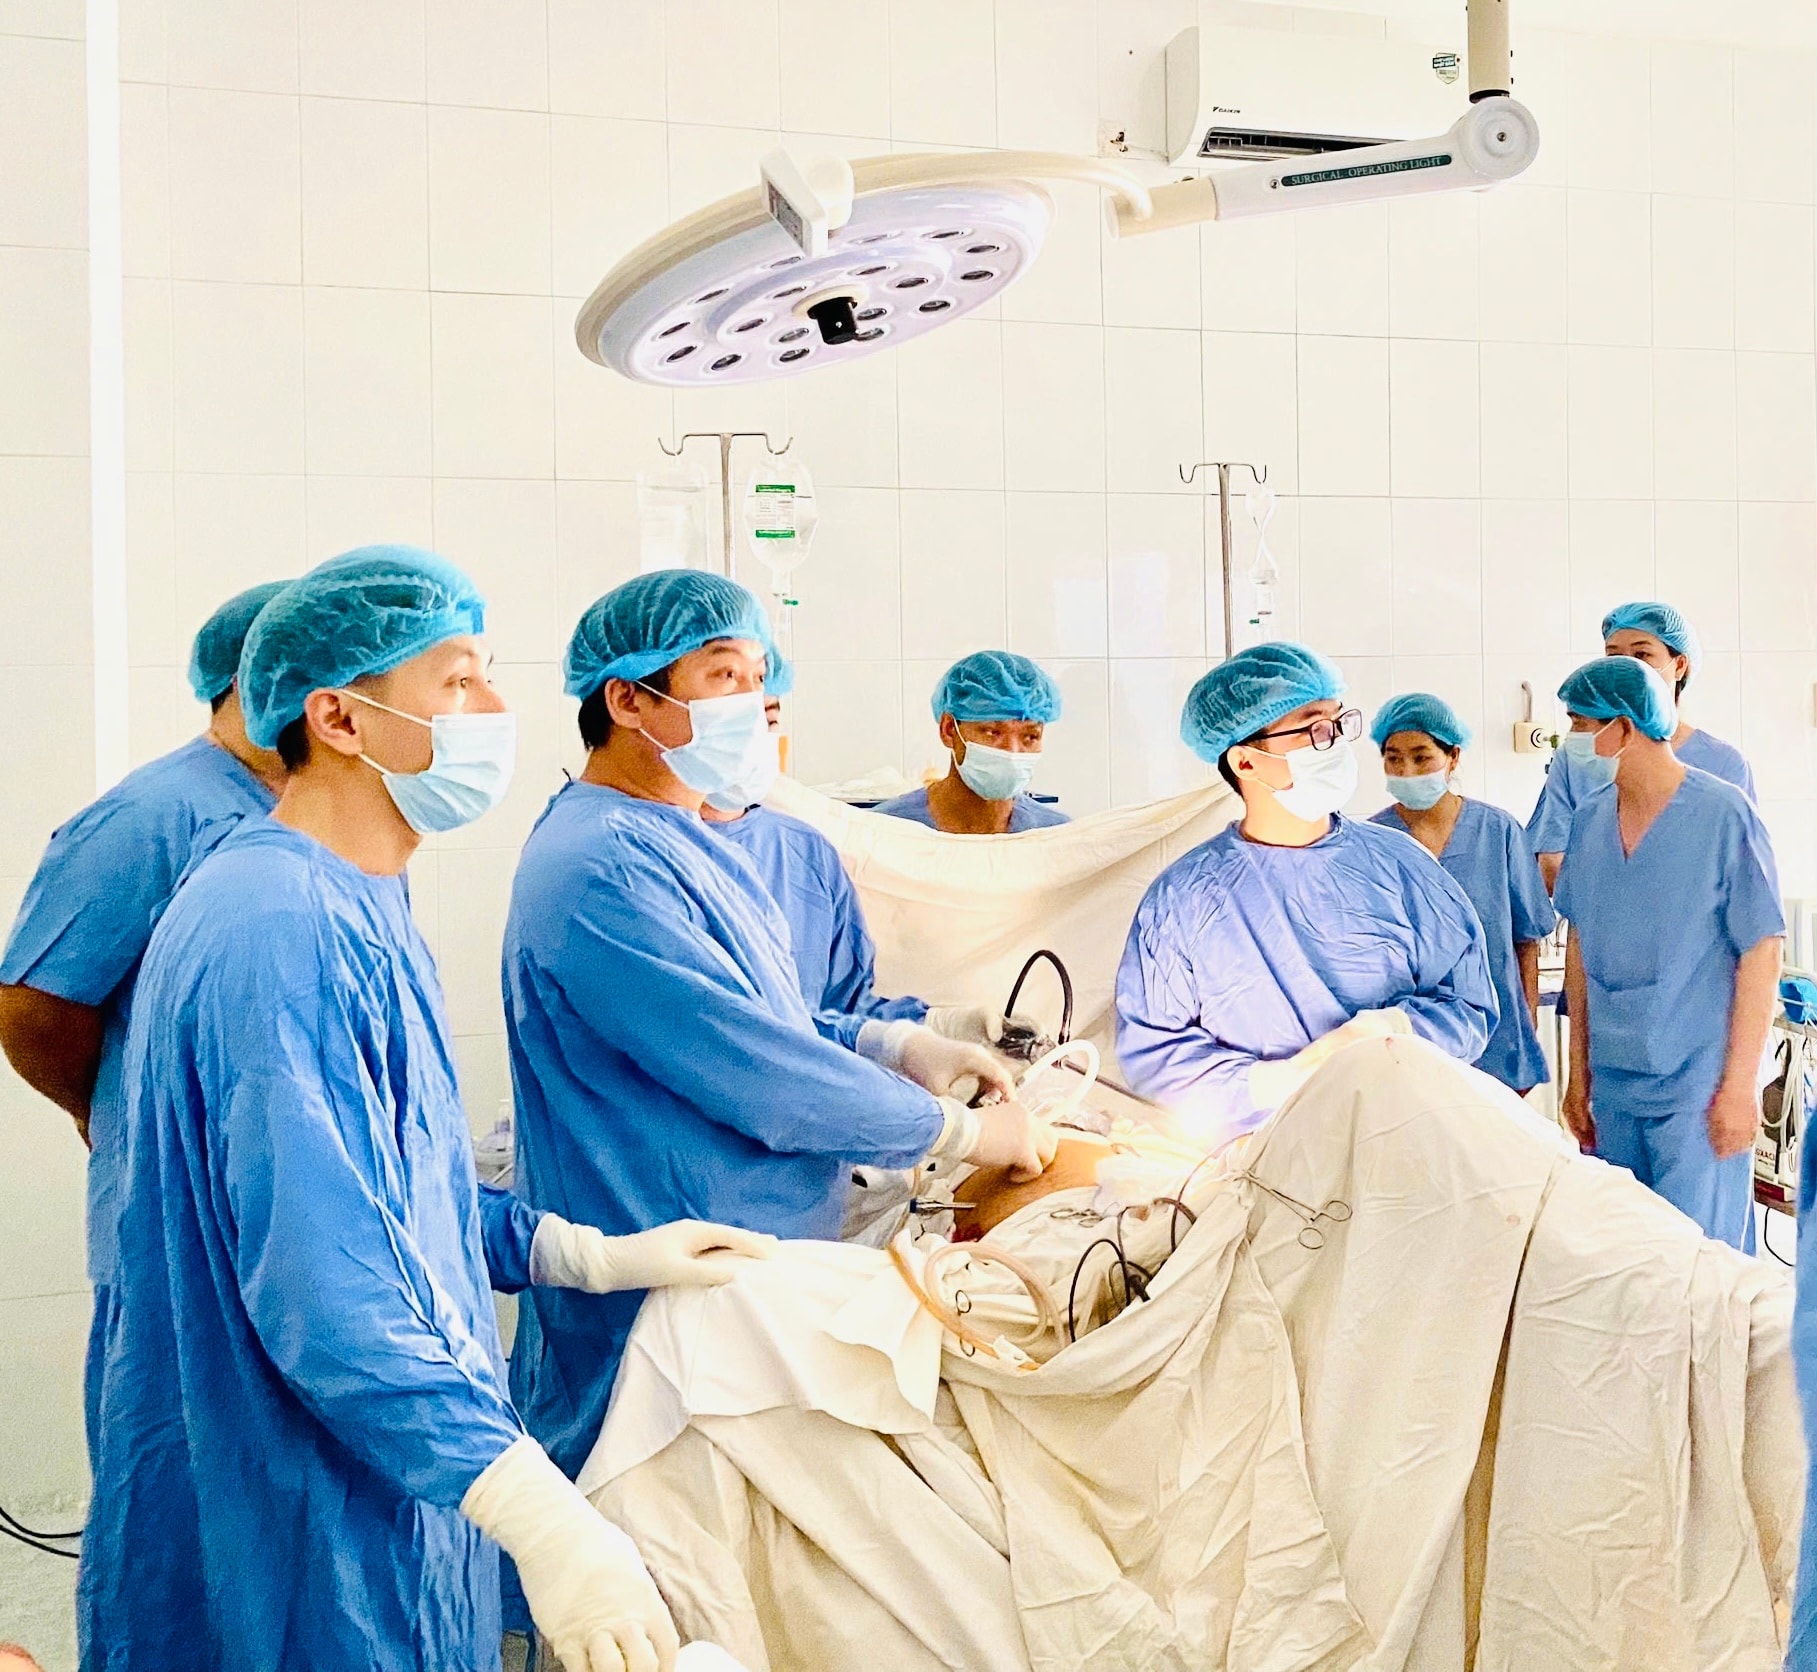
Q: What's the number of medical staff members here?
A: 9